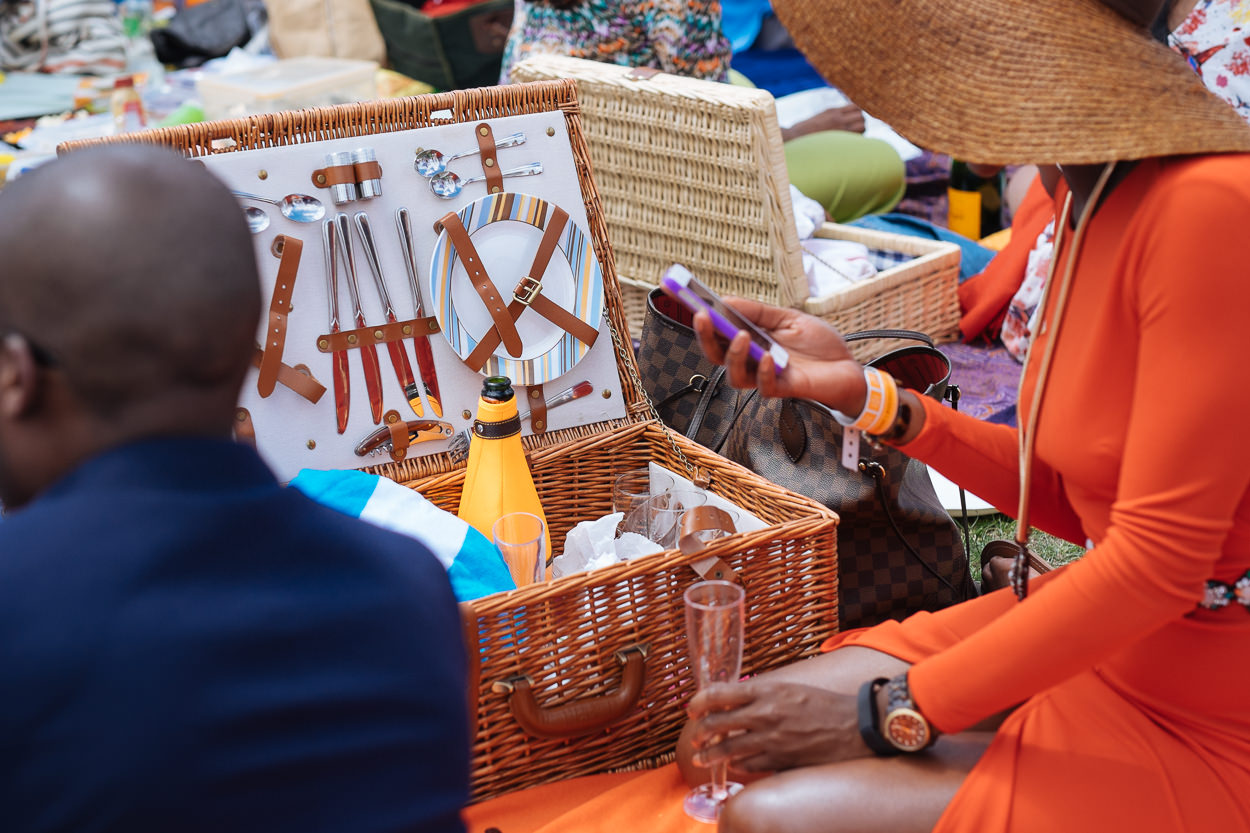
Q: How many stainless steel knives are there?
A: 4